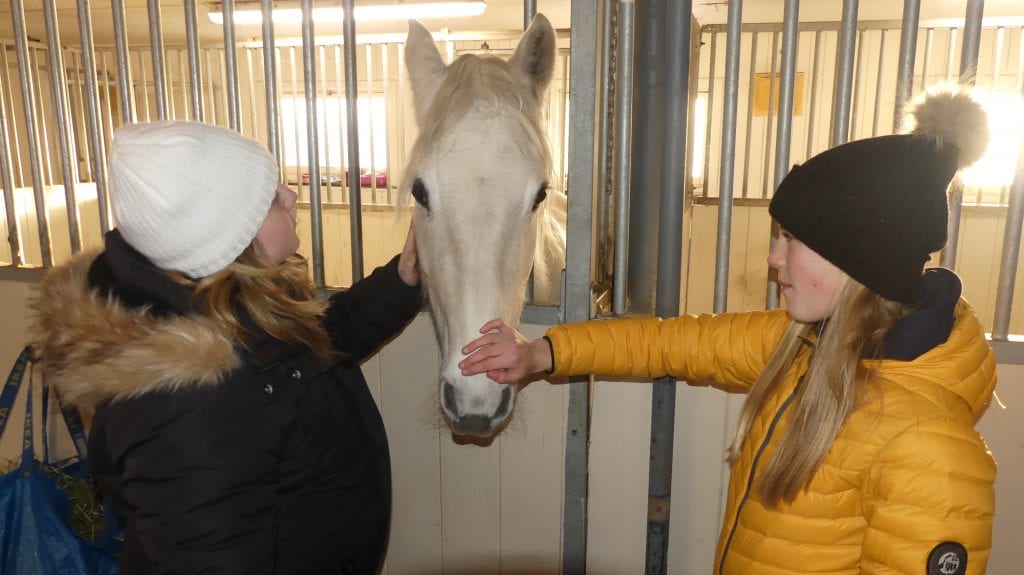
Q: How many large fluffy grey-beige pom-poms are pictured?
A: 1